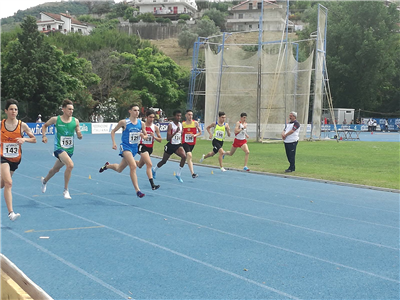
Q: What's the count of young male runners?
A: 8